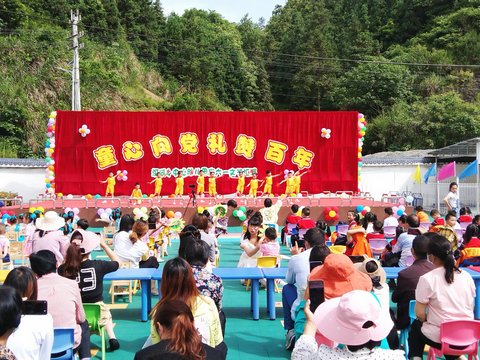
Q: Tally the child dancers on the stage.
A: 11